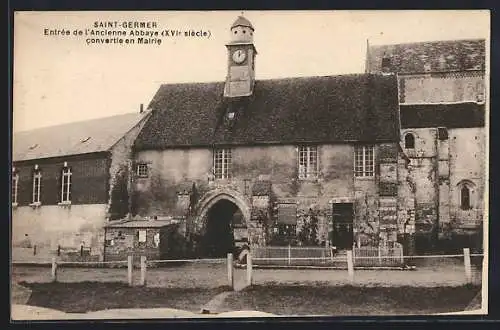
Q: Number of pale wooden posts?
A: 7